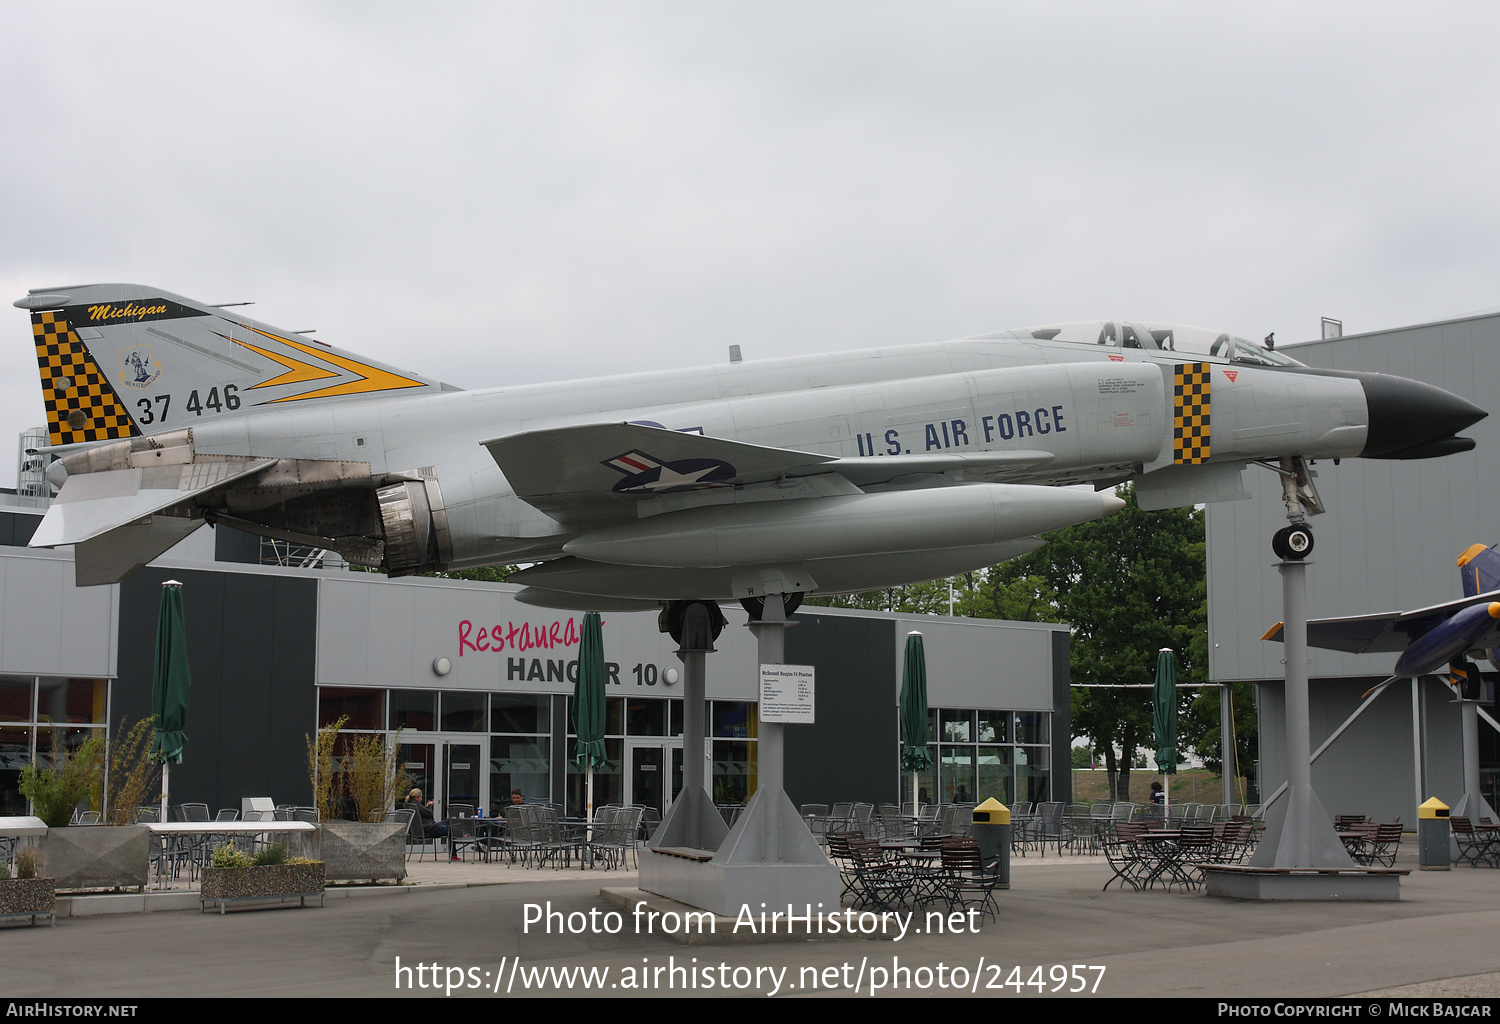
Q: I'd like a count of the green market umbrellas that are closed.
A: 4